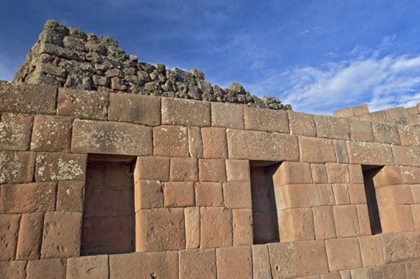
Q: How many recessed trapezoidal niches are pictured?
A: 3